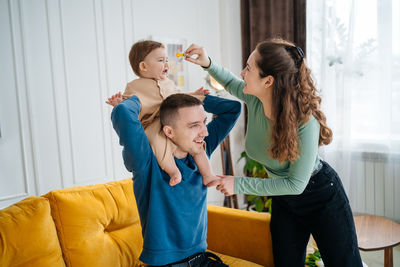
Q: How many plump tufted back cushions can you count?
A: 2